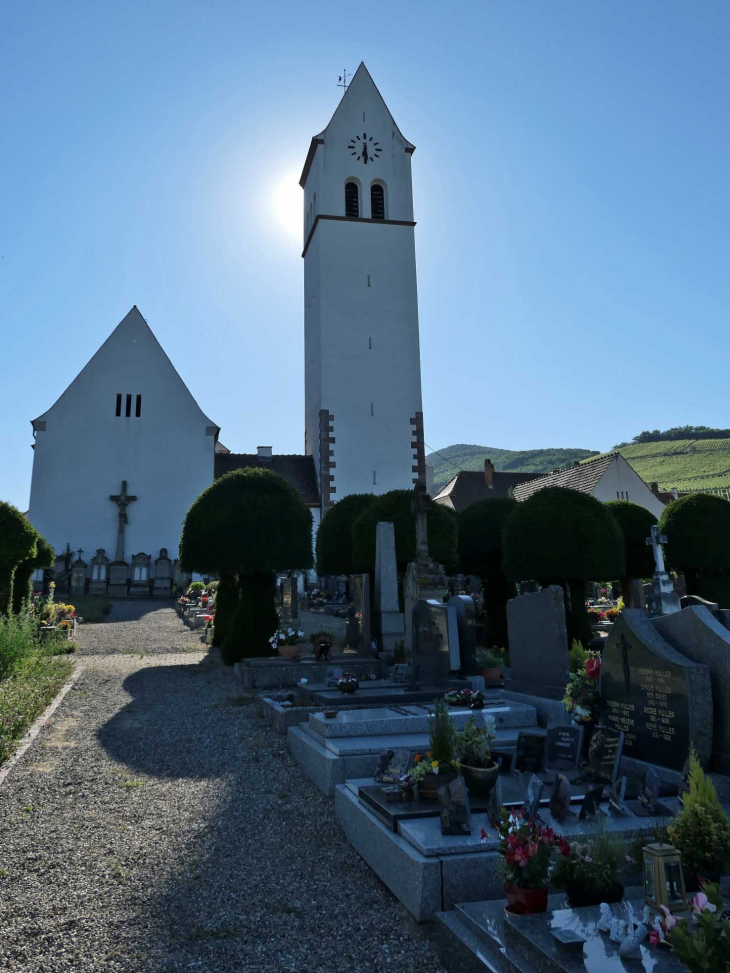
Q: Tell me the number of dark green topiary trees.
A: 9